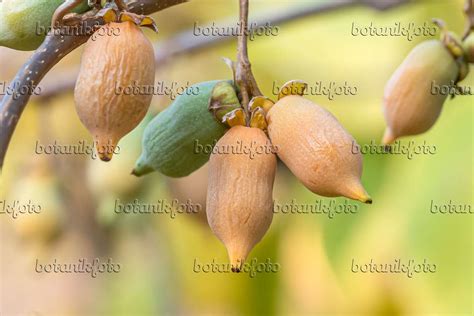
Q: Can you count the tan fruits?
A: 4